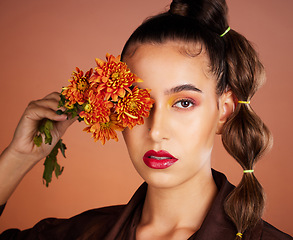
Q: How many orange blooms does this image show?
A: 5